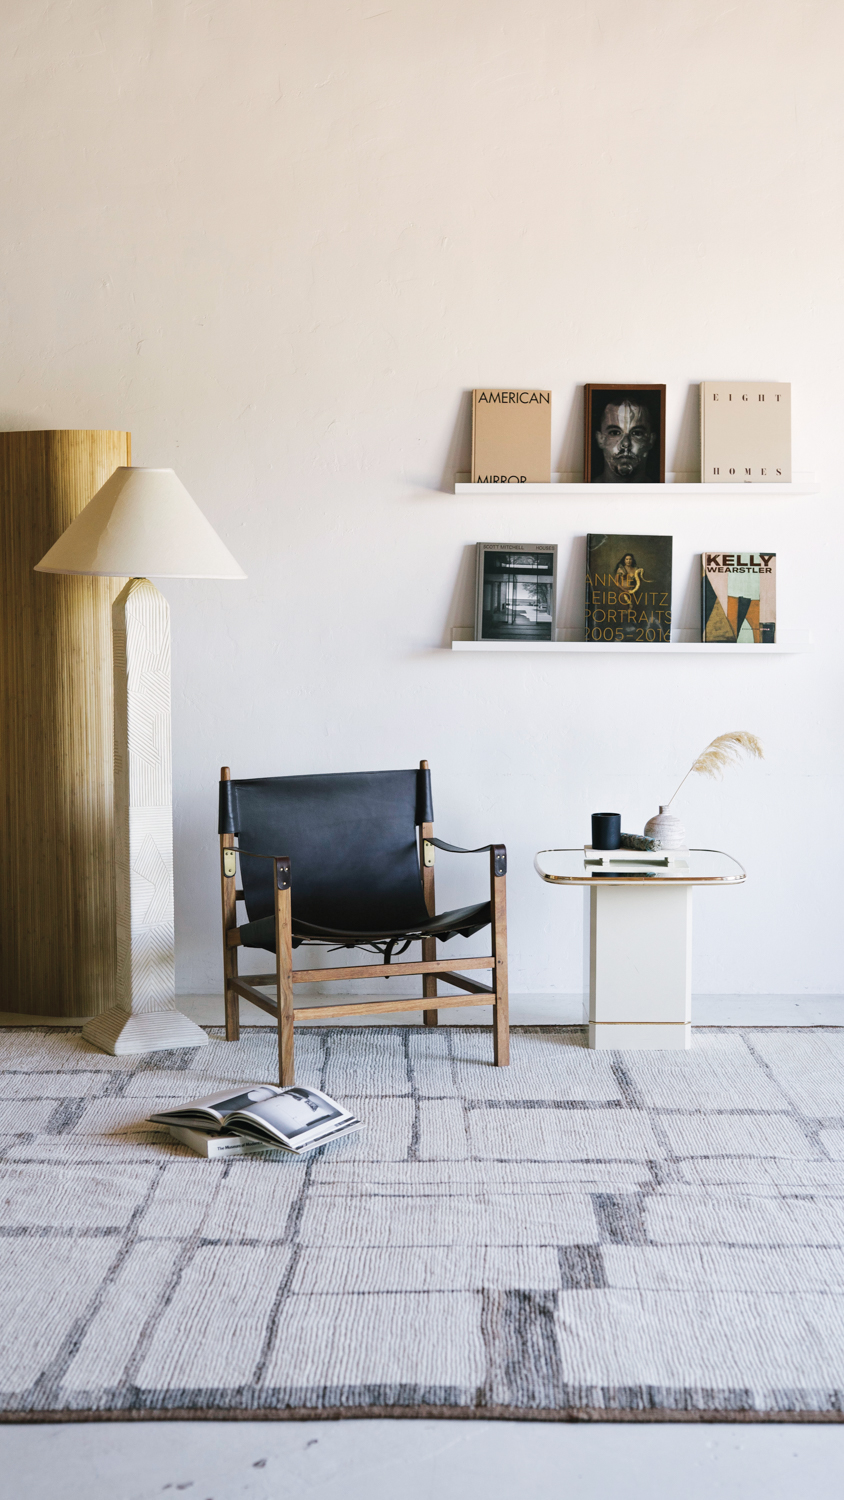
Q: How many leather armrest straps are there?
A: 2